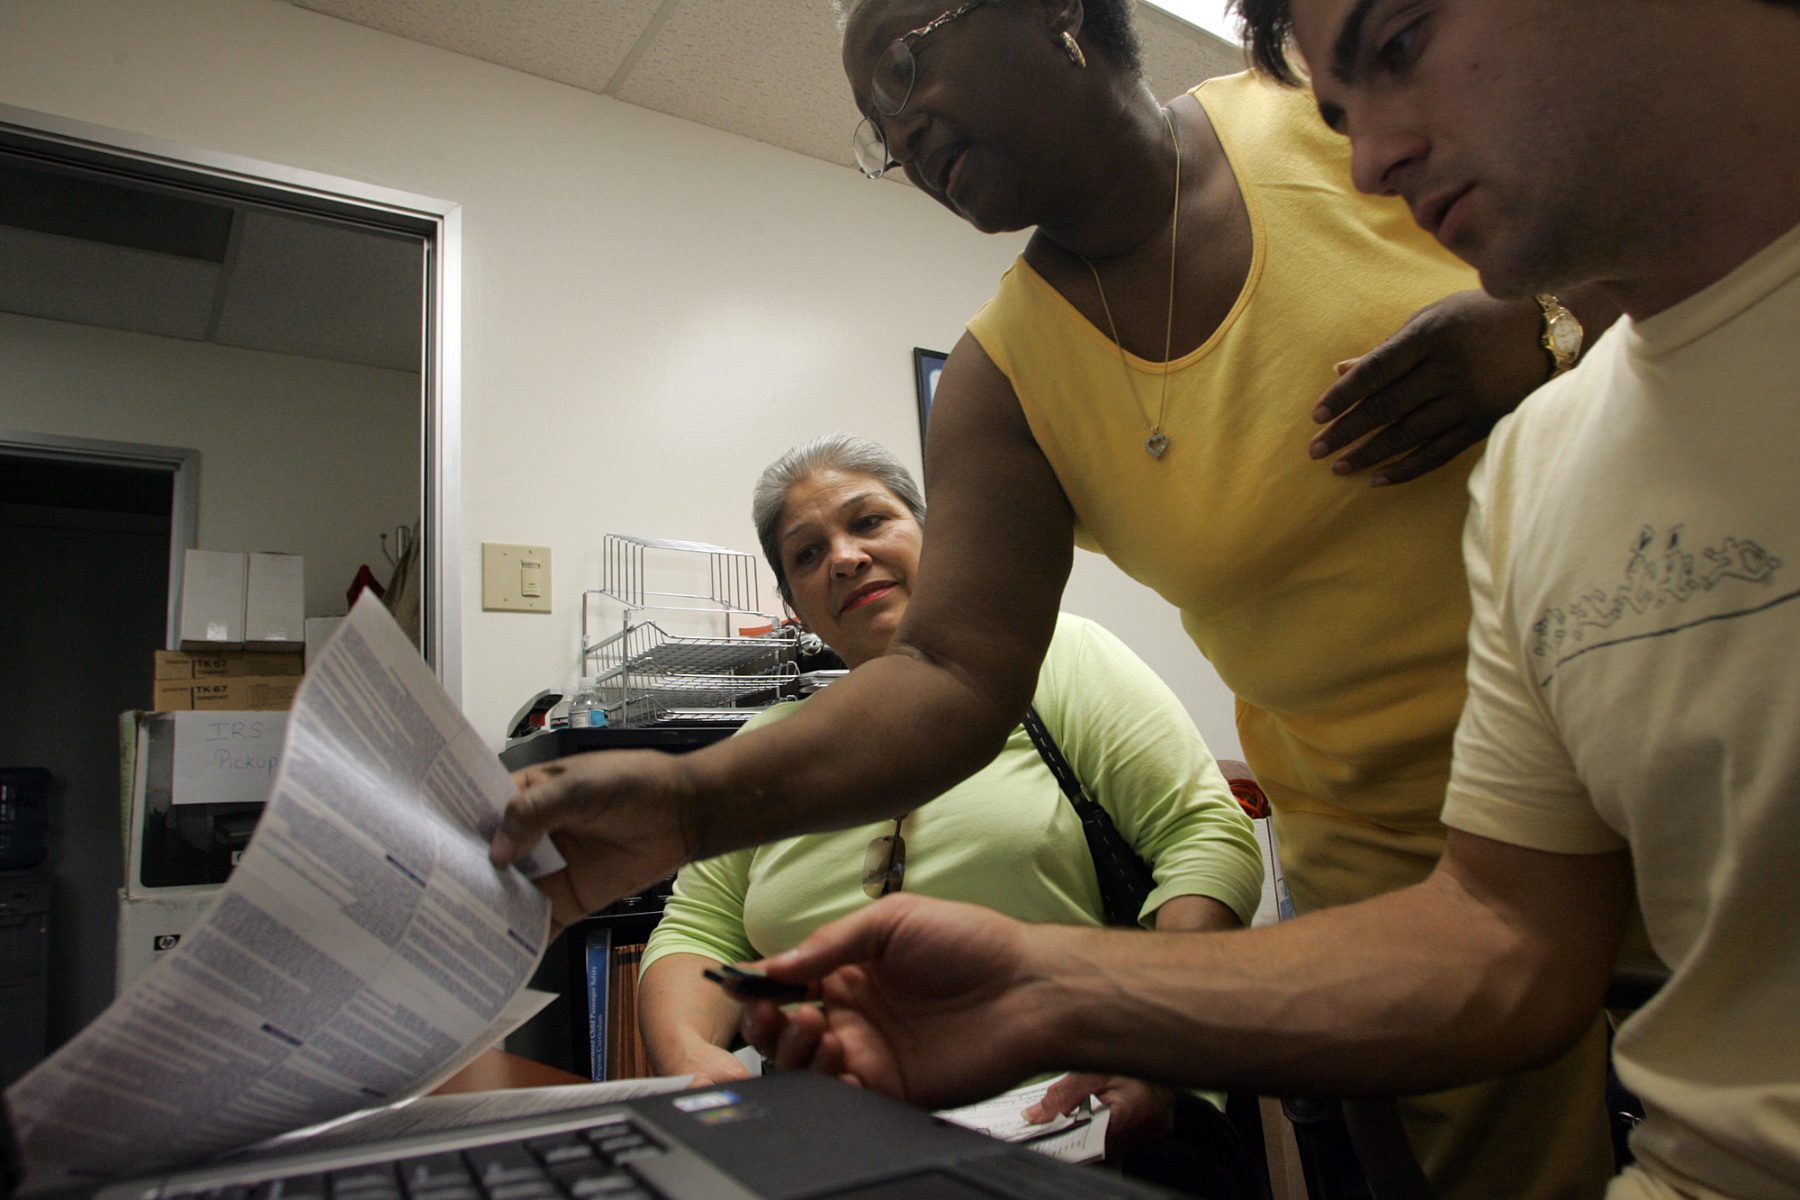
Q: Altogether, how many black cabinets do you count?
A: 1